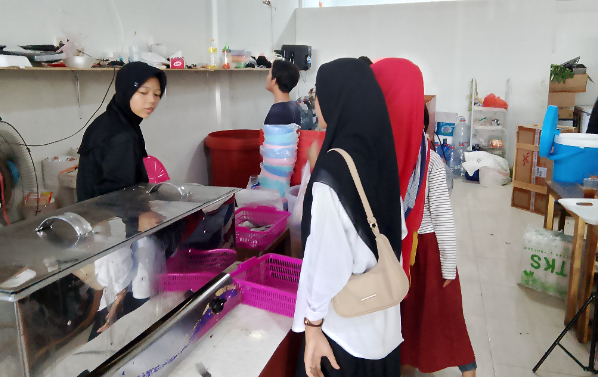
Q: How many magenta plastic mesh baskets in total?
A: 2